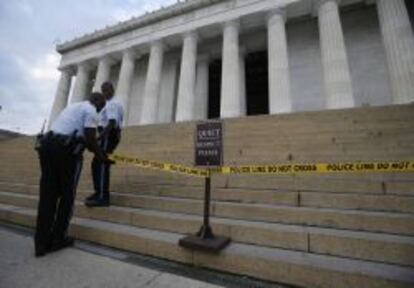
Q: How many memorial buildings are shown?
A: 1